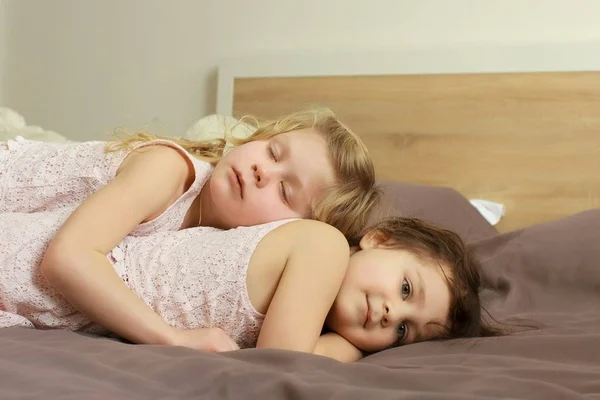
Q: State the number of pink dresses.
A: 2